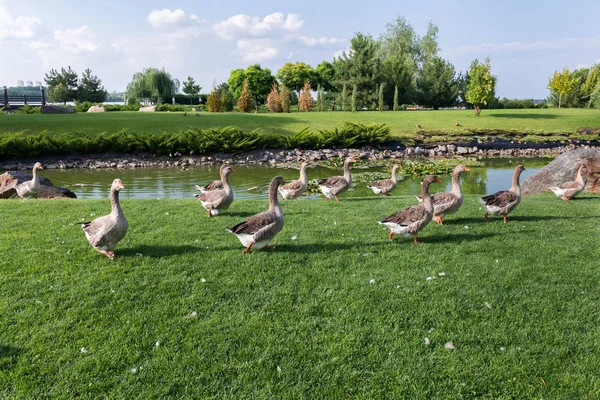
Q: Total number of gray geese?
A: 12